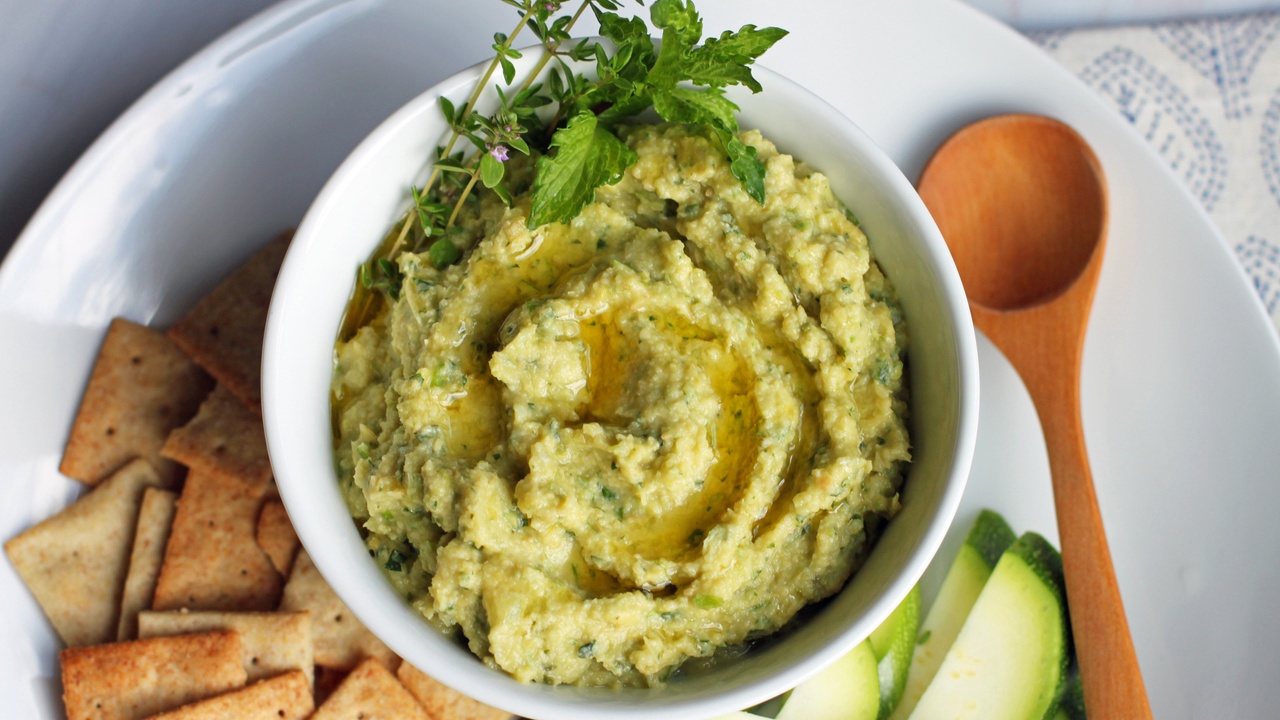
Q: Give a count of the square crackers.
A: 13